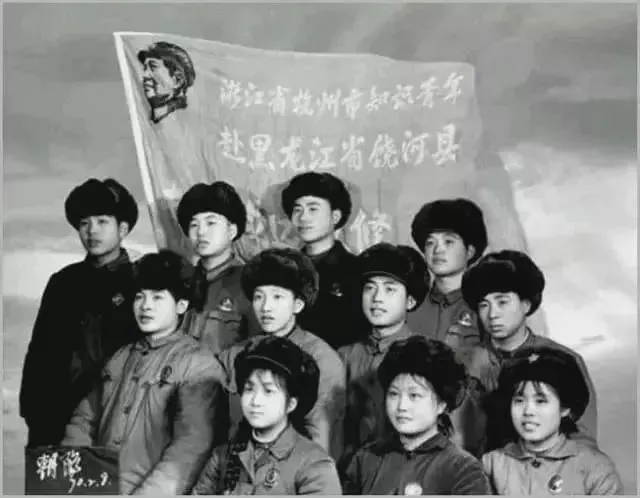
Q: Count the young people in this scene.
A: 11